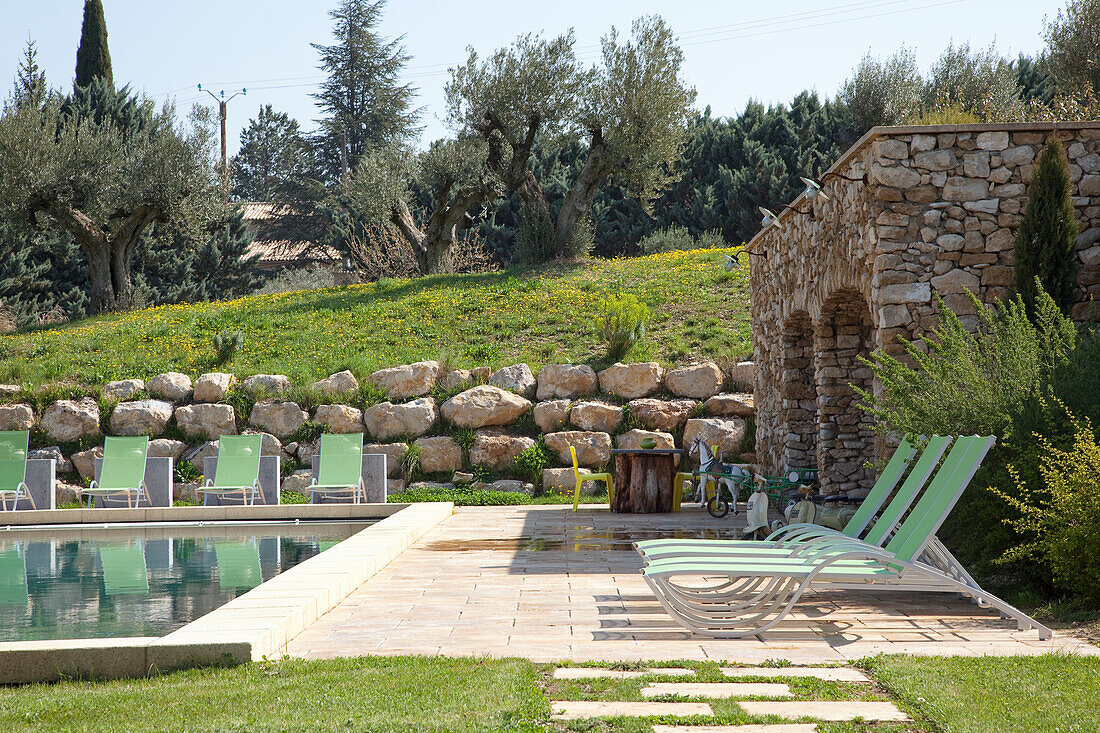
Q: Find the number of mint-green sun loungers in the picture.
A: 8